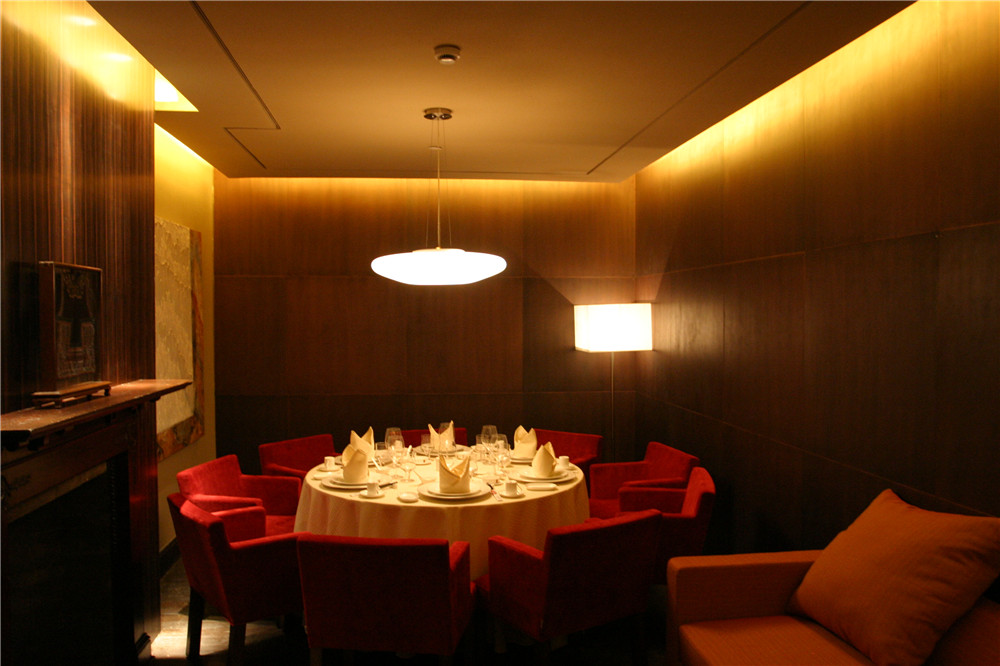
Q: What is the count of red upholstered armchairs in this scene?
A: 9